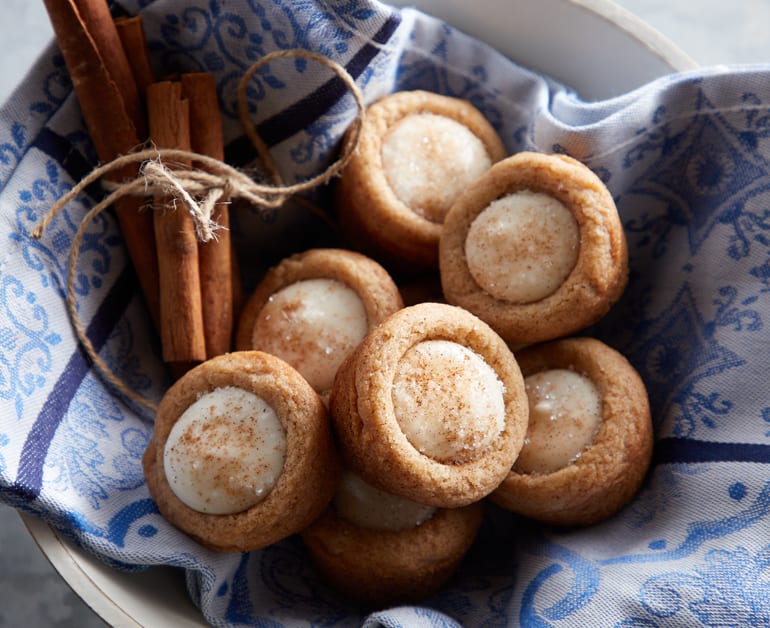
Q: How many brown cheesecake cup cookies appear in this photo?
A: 7